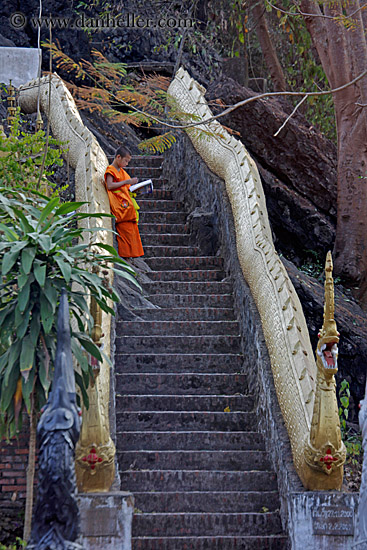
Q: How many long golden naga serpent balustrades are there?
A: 2